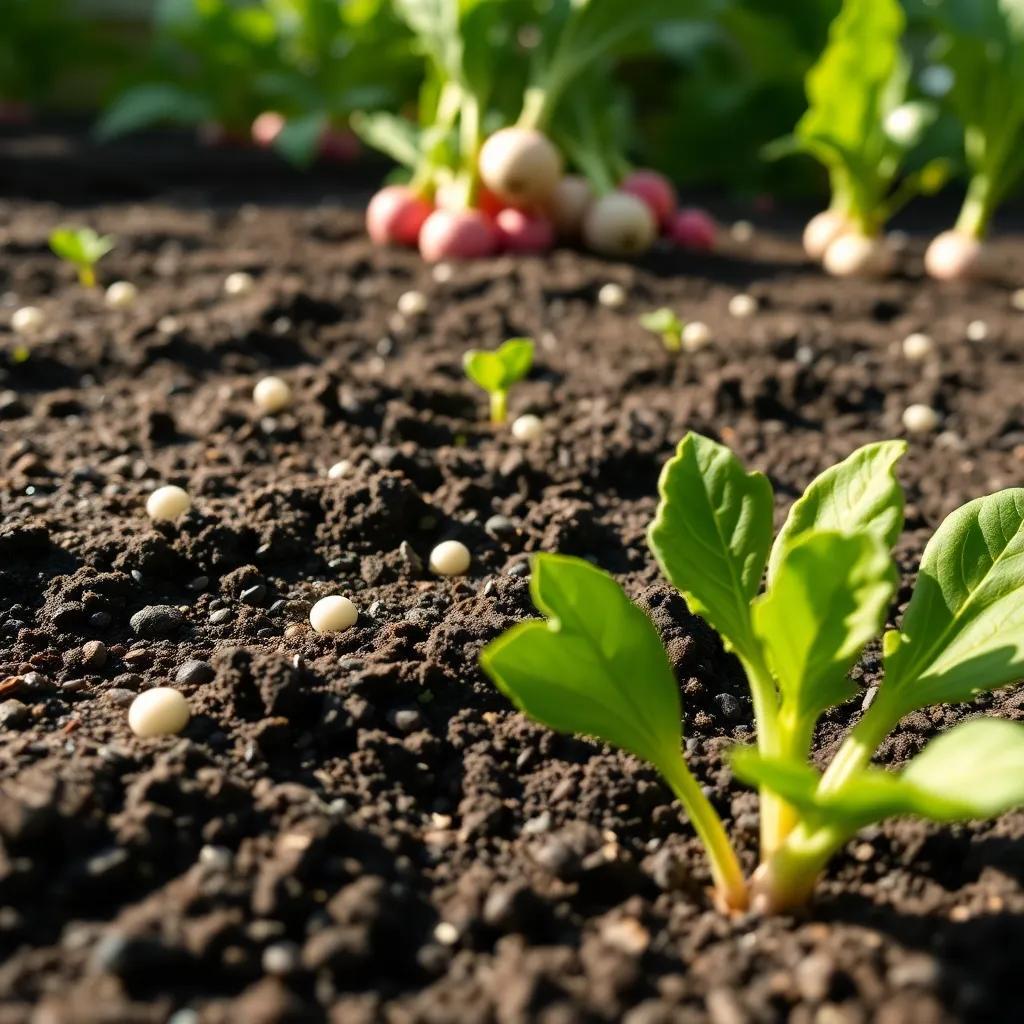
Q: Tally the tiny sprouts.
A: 3